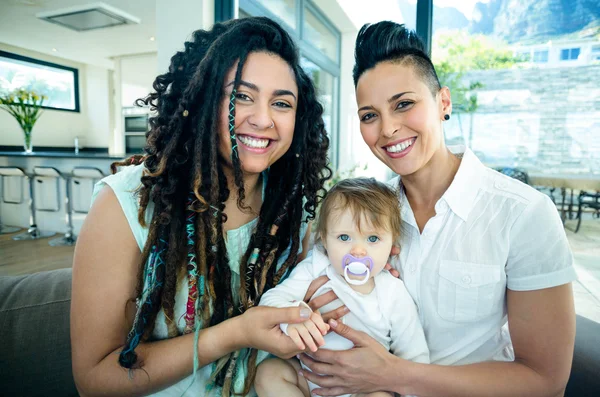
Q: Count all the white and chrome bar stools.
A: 3